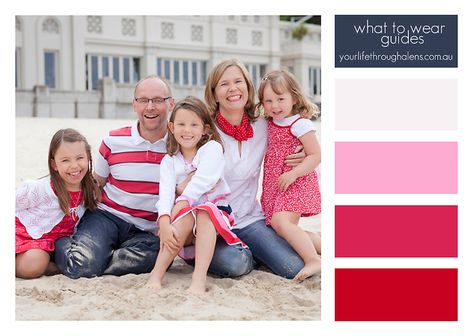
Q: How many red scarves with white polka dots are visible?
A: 1